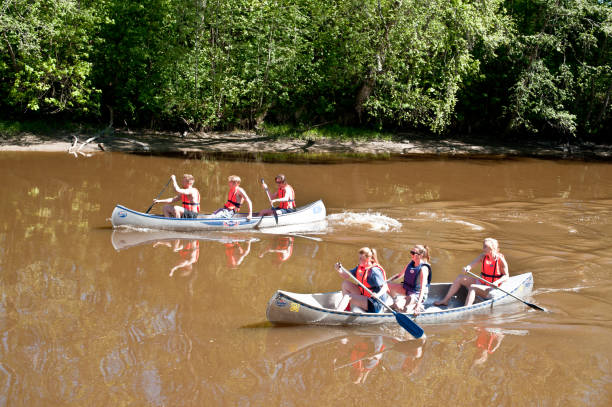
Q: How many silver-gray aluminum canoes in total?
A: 2